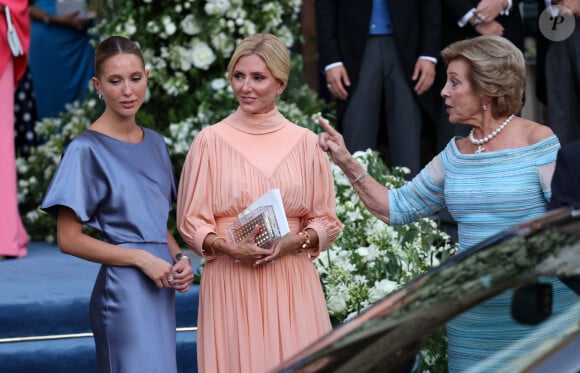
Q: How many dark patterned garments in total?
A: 1